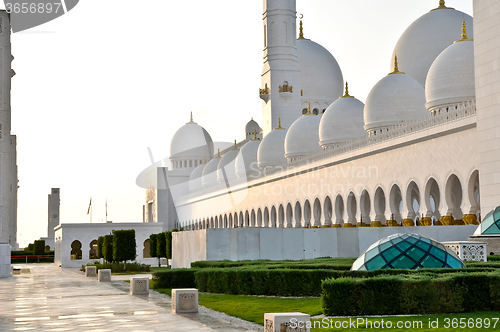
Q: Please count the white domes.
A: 13